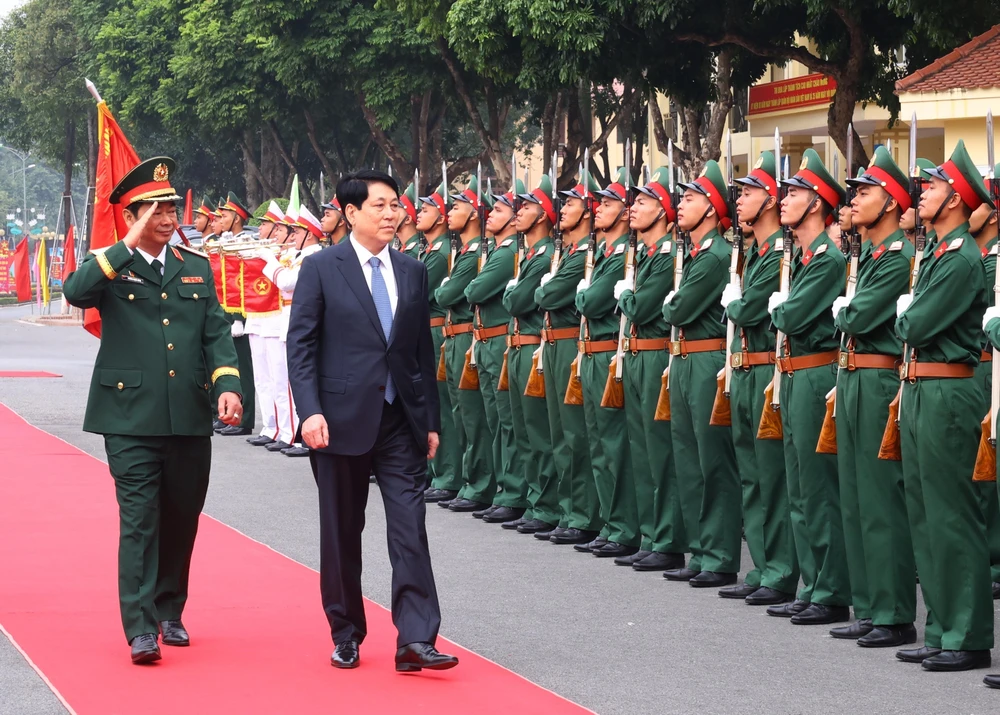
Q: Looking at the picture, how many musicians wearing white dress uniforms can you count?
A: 3